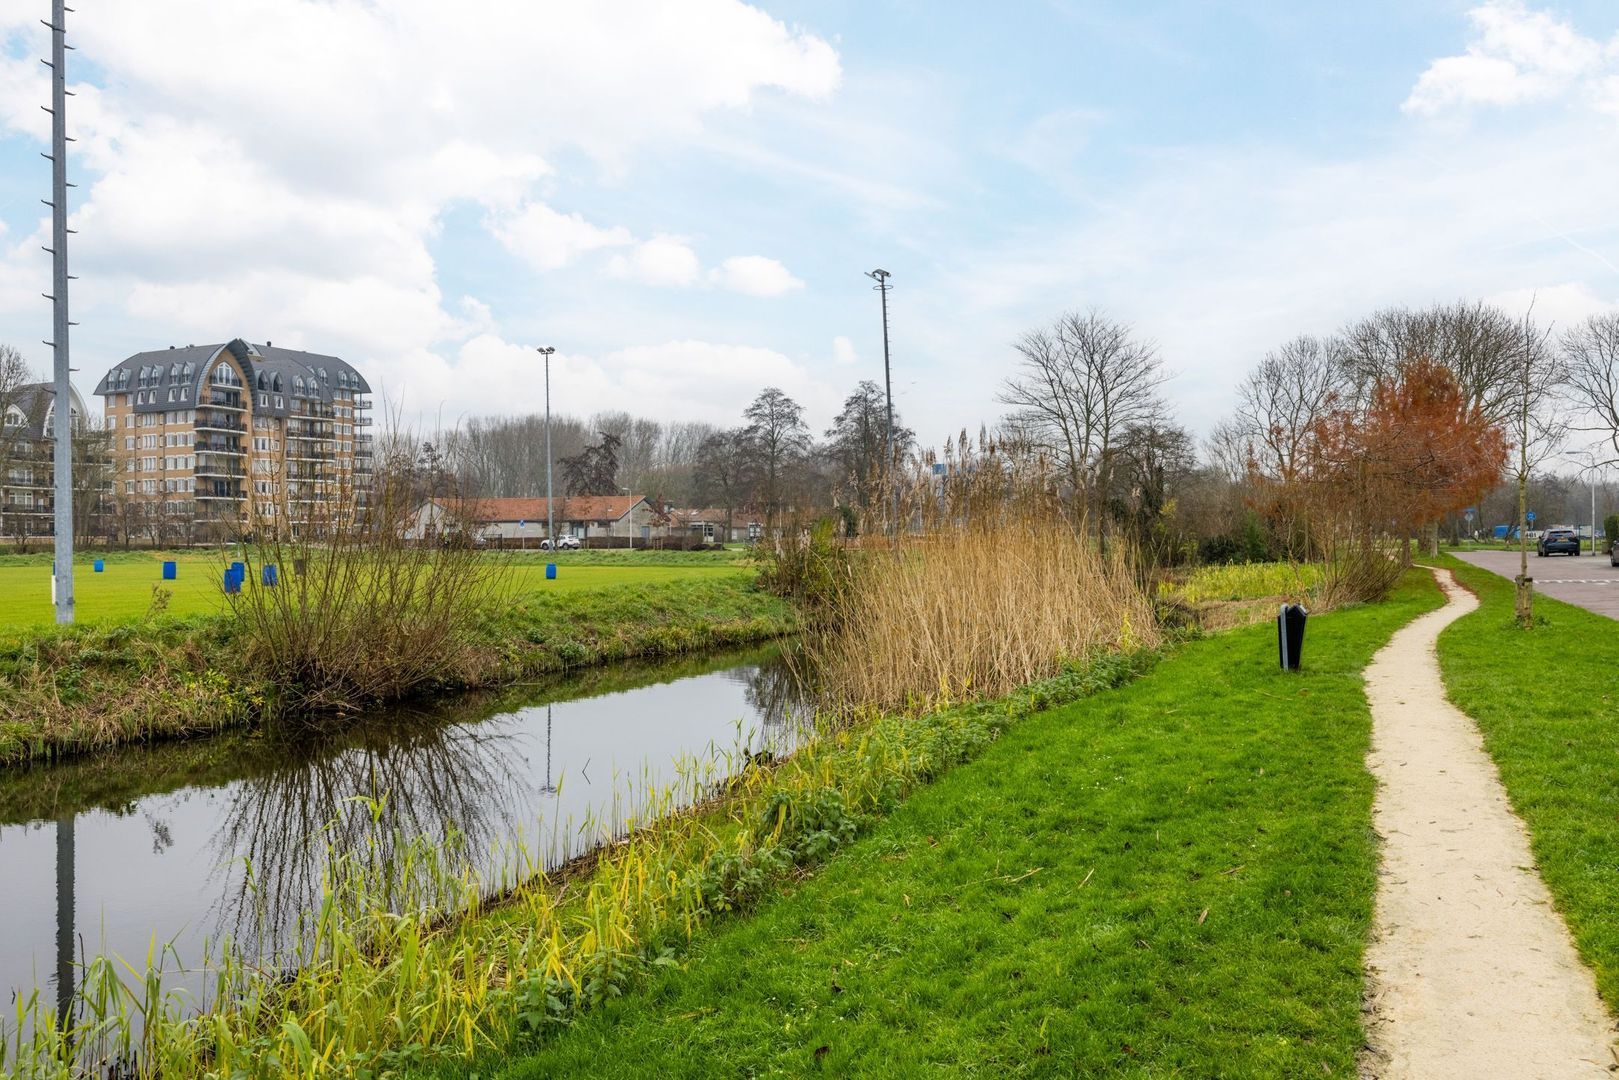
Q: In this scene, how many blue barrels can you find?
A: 6